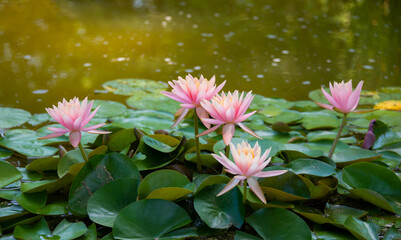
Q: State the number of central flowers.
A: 3